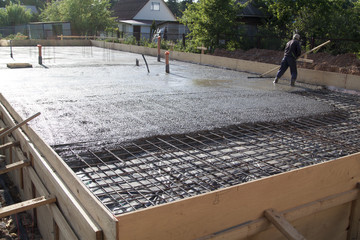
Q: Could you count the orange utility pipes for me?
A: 3